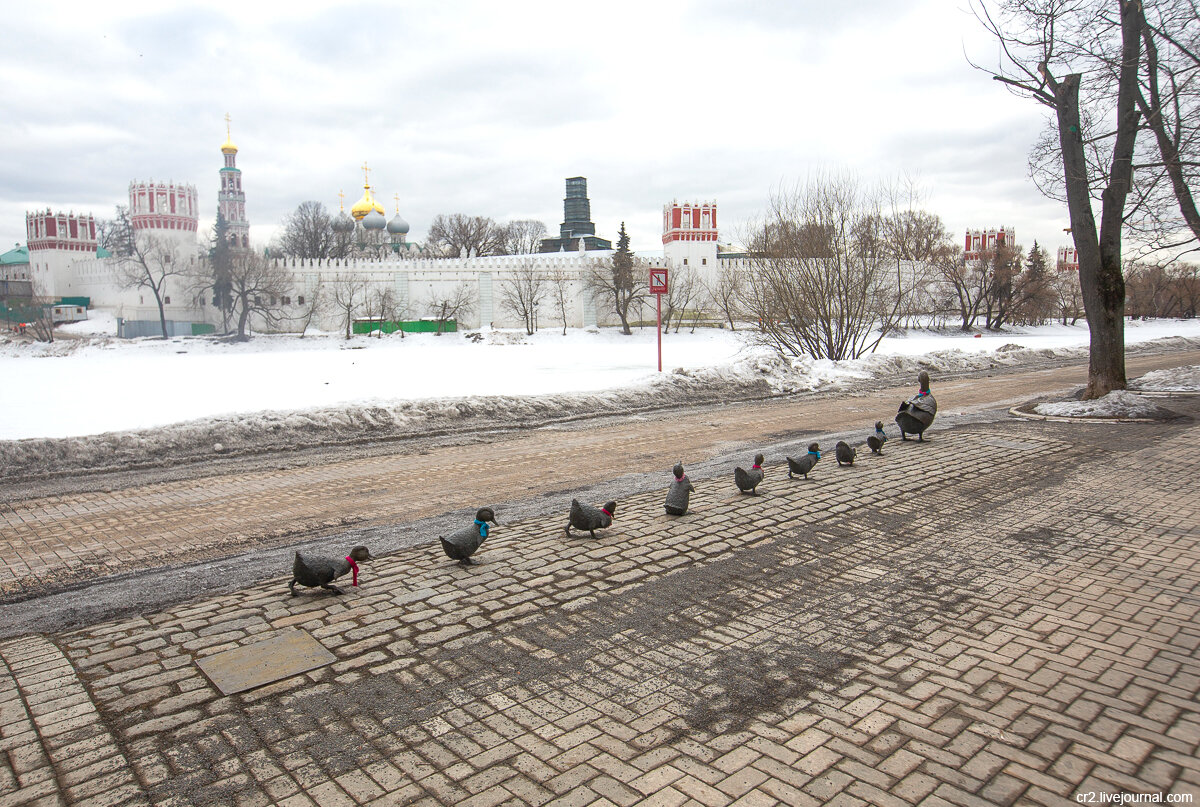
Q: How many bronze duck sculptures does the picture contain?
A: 9